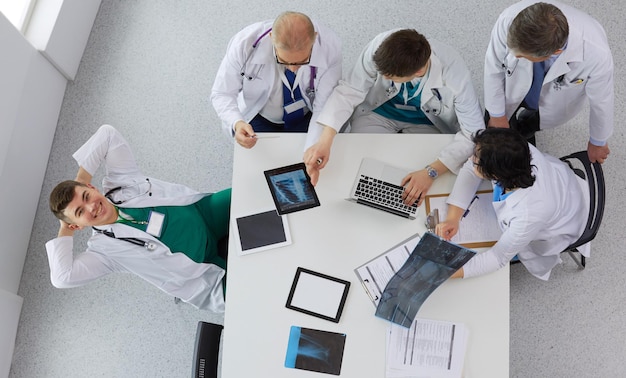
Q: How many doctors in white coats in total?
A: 5